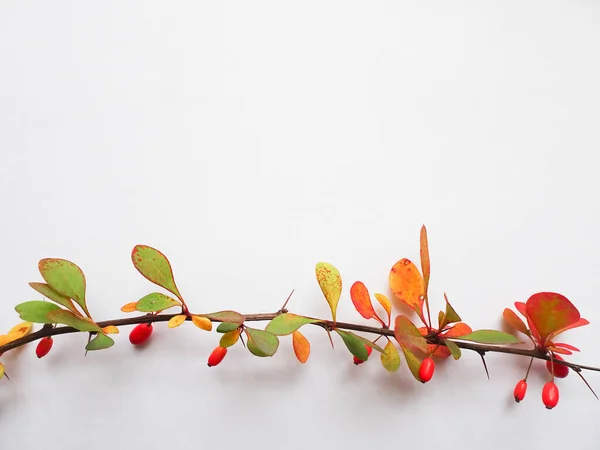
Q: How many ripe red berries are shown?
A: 8